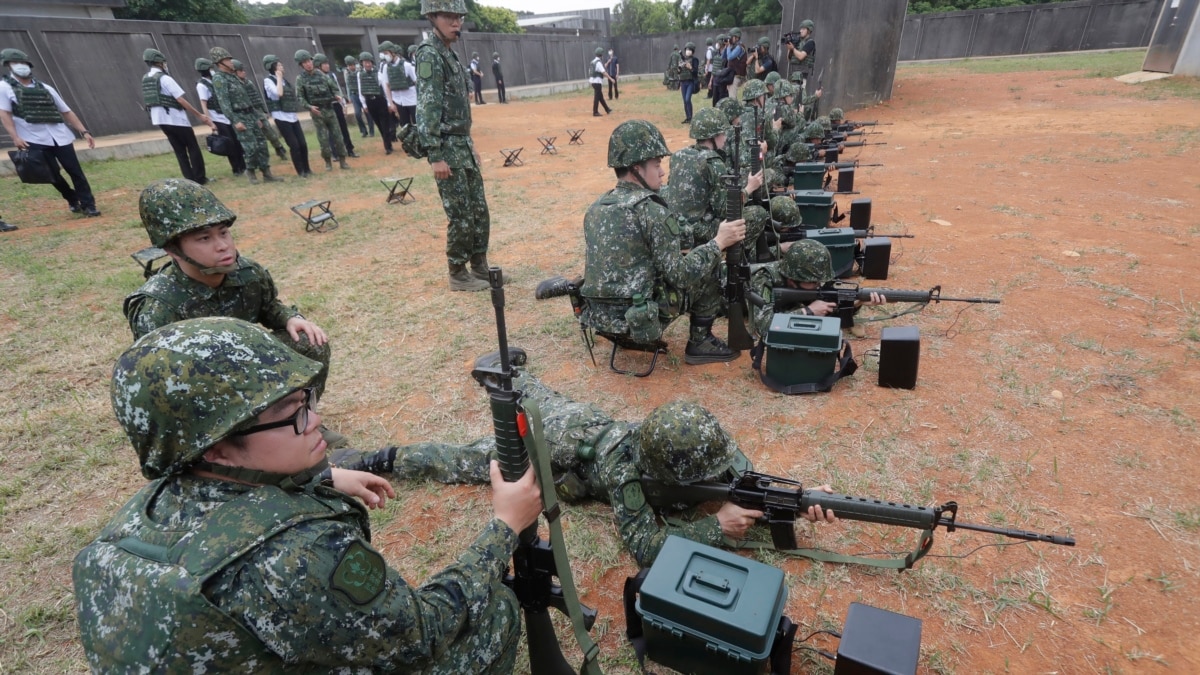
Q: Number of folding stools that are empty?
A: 6